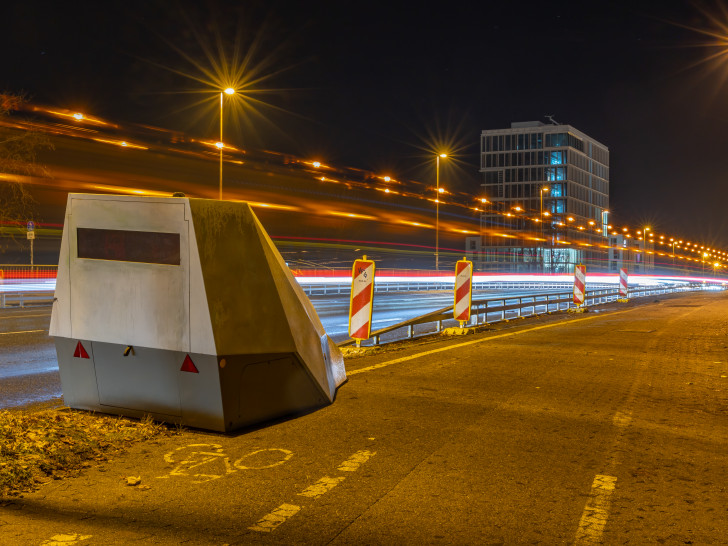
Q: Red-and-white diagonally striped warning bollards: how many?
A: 4